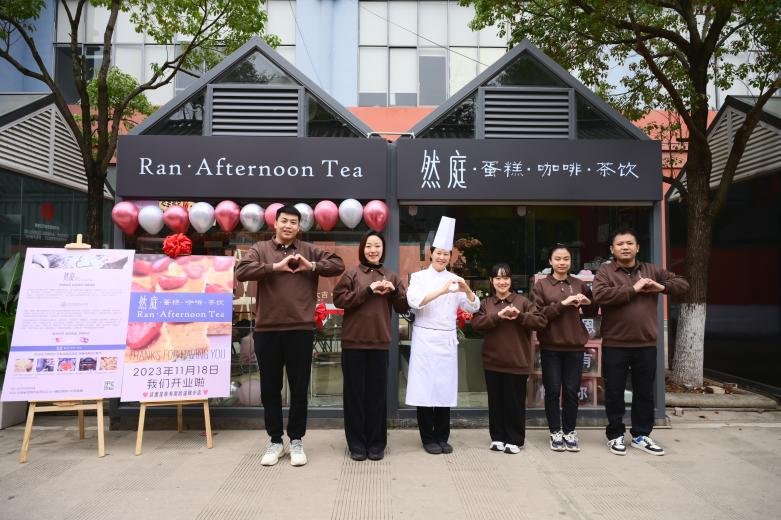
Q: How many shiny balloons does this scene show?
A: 11